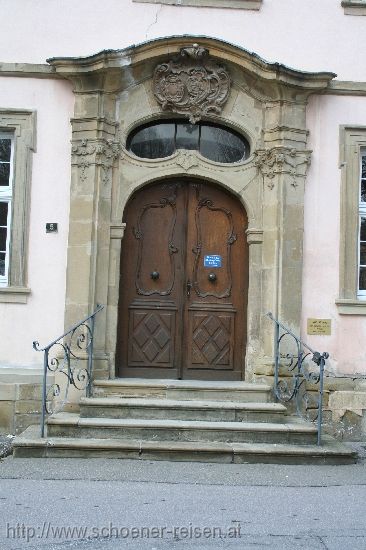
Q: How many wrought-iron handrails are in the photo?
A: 2